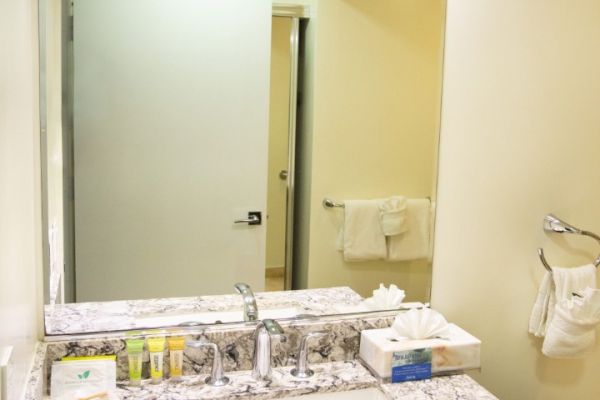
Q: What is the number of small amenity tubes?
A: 3